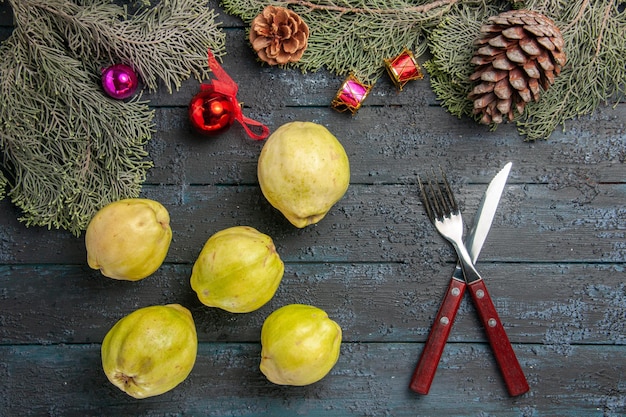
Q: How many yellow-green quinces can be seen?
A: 5